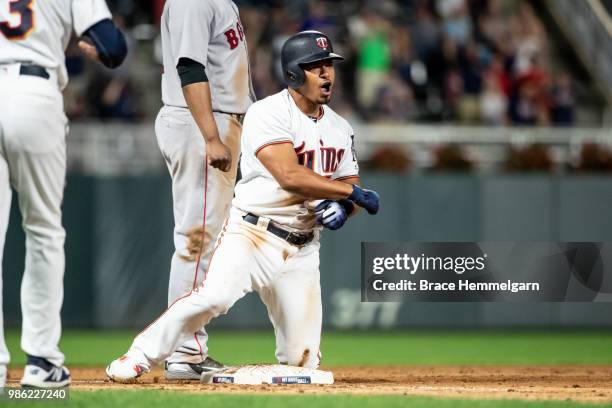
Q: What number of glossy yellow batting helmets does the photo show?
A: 0